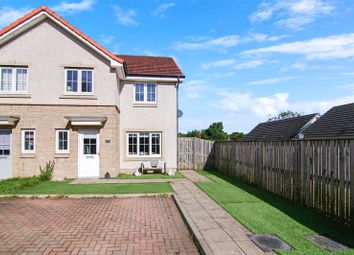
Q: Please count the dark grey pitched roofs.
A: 2